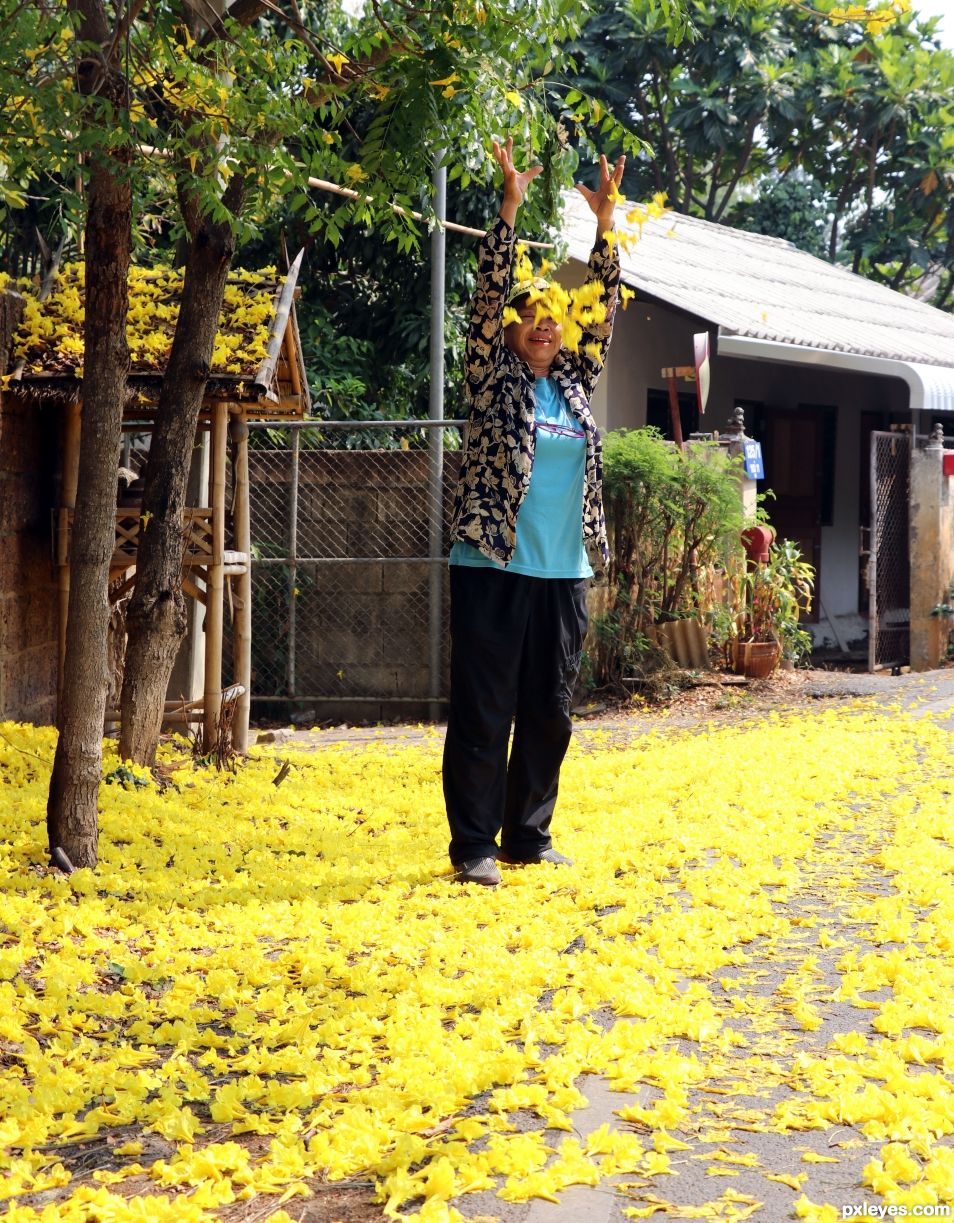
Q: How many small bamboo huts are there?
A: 1